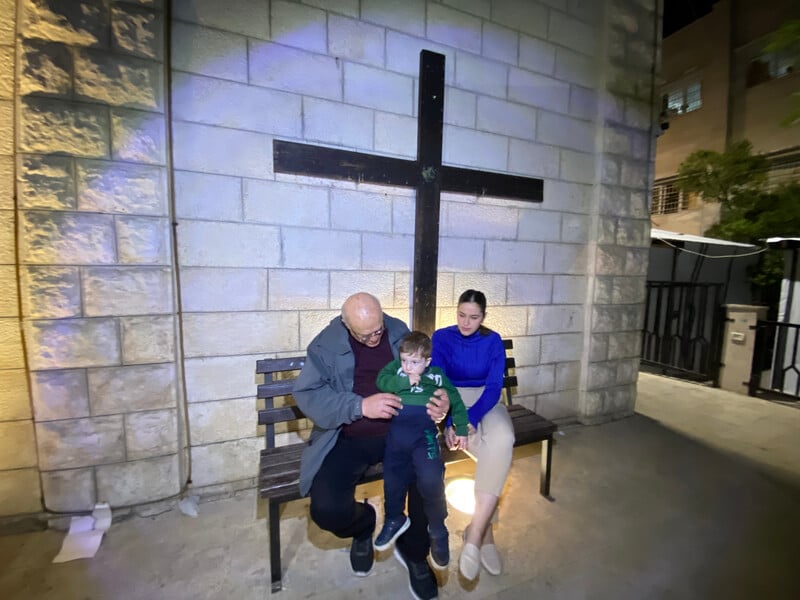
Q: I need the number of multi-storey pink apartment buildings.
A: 1